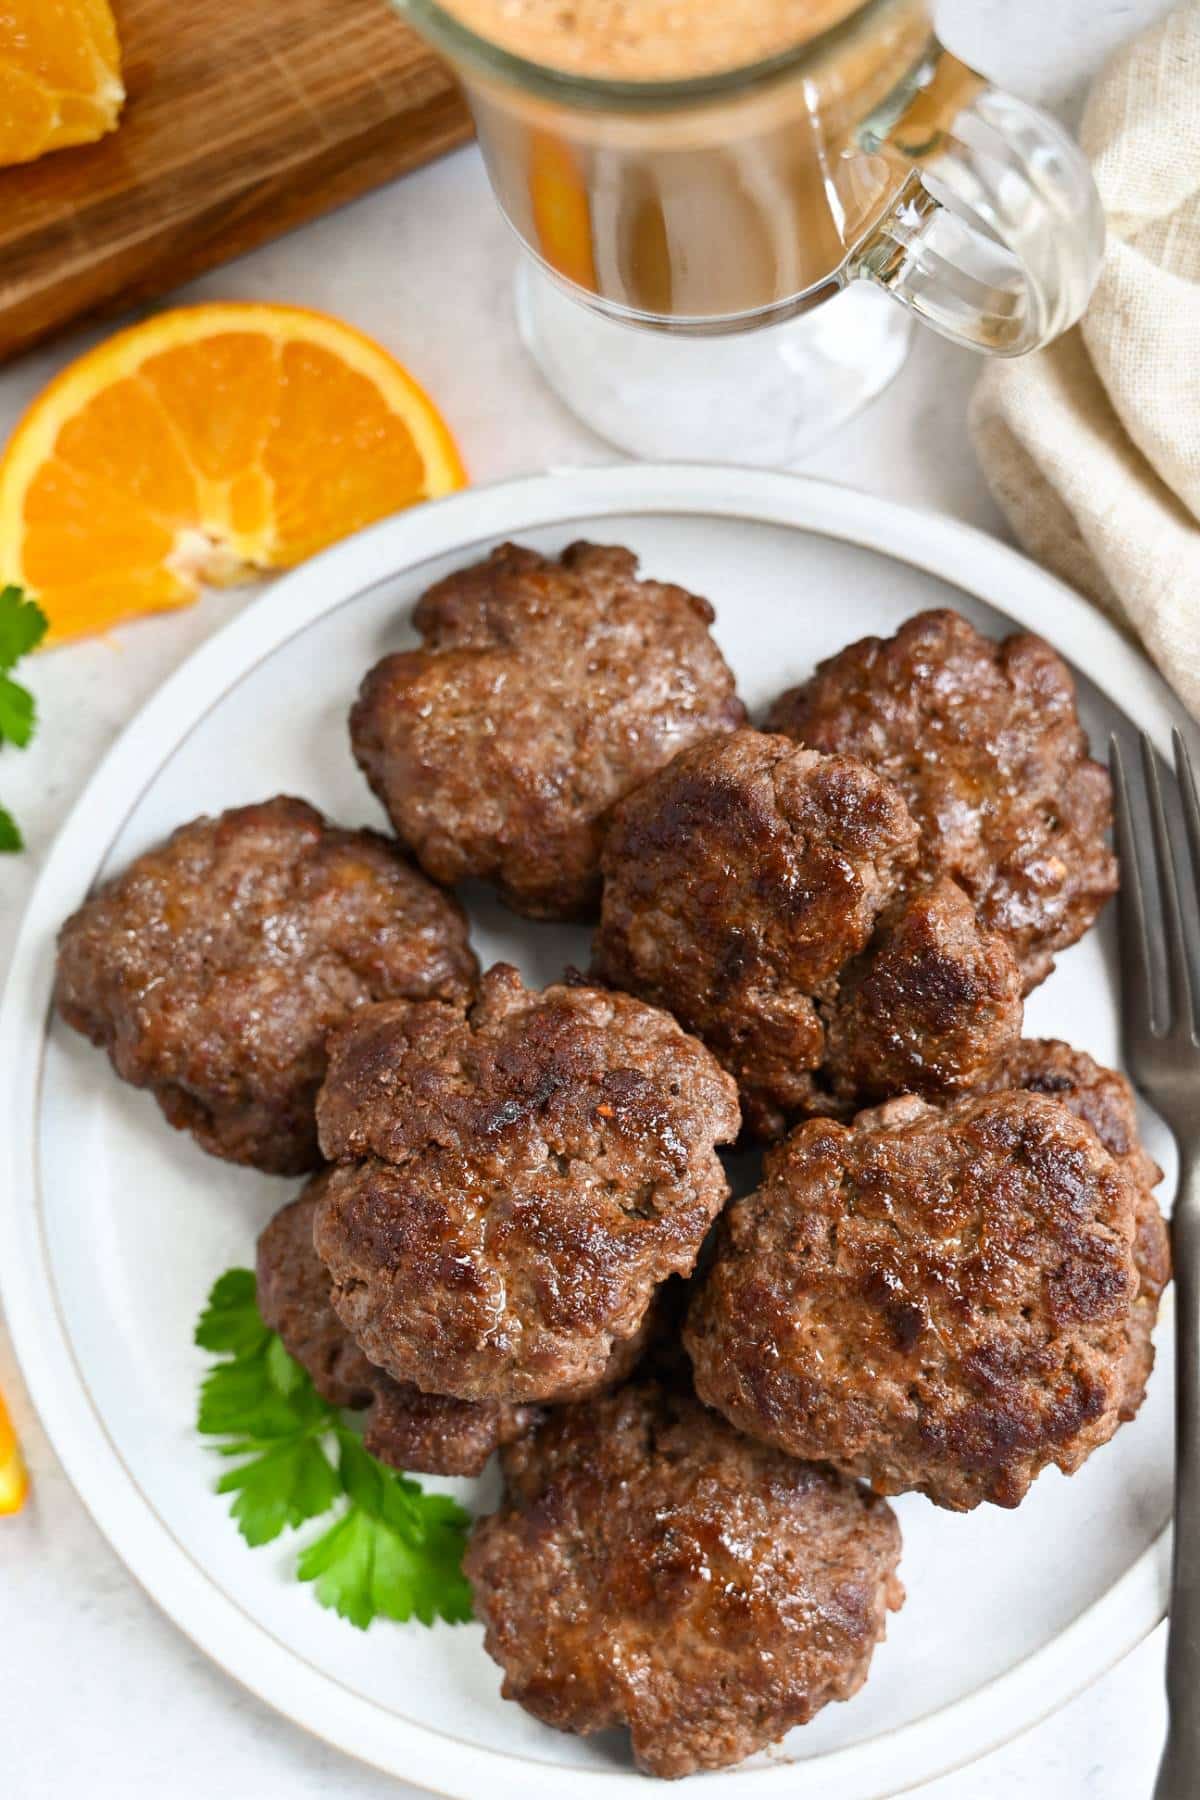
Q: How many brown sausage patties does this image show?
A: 9